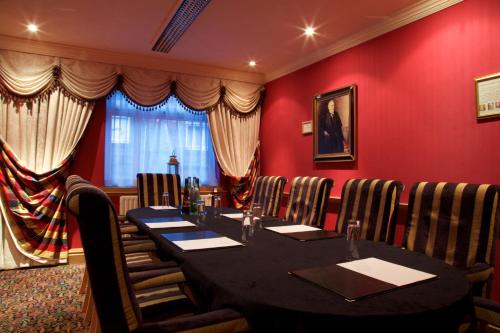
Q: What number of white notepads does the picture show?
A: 6